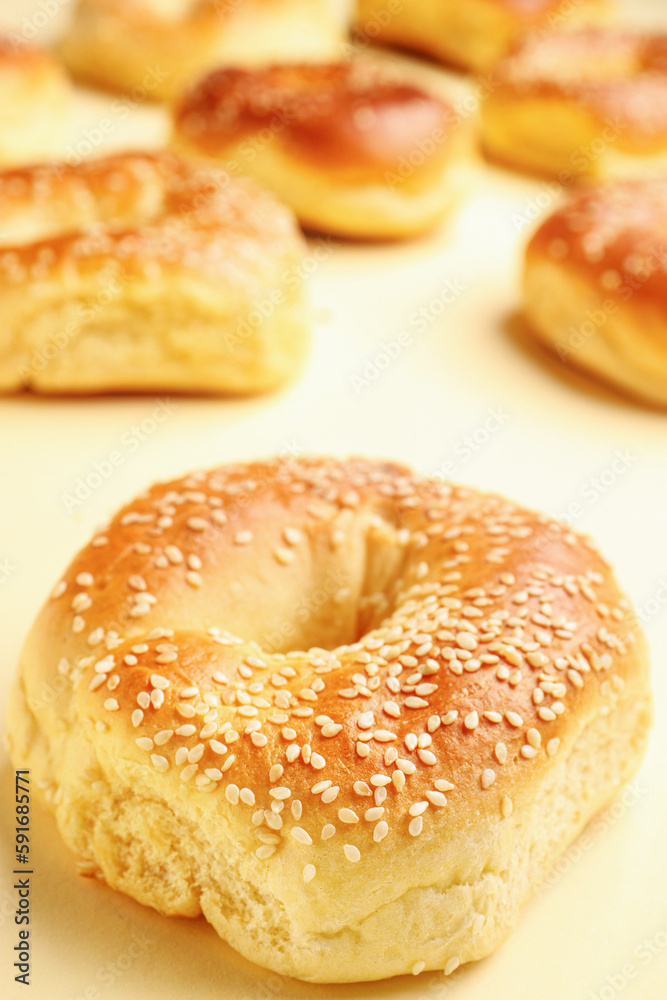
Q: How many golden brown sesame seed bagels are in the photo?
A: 8